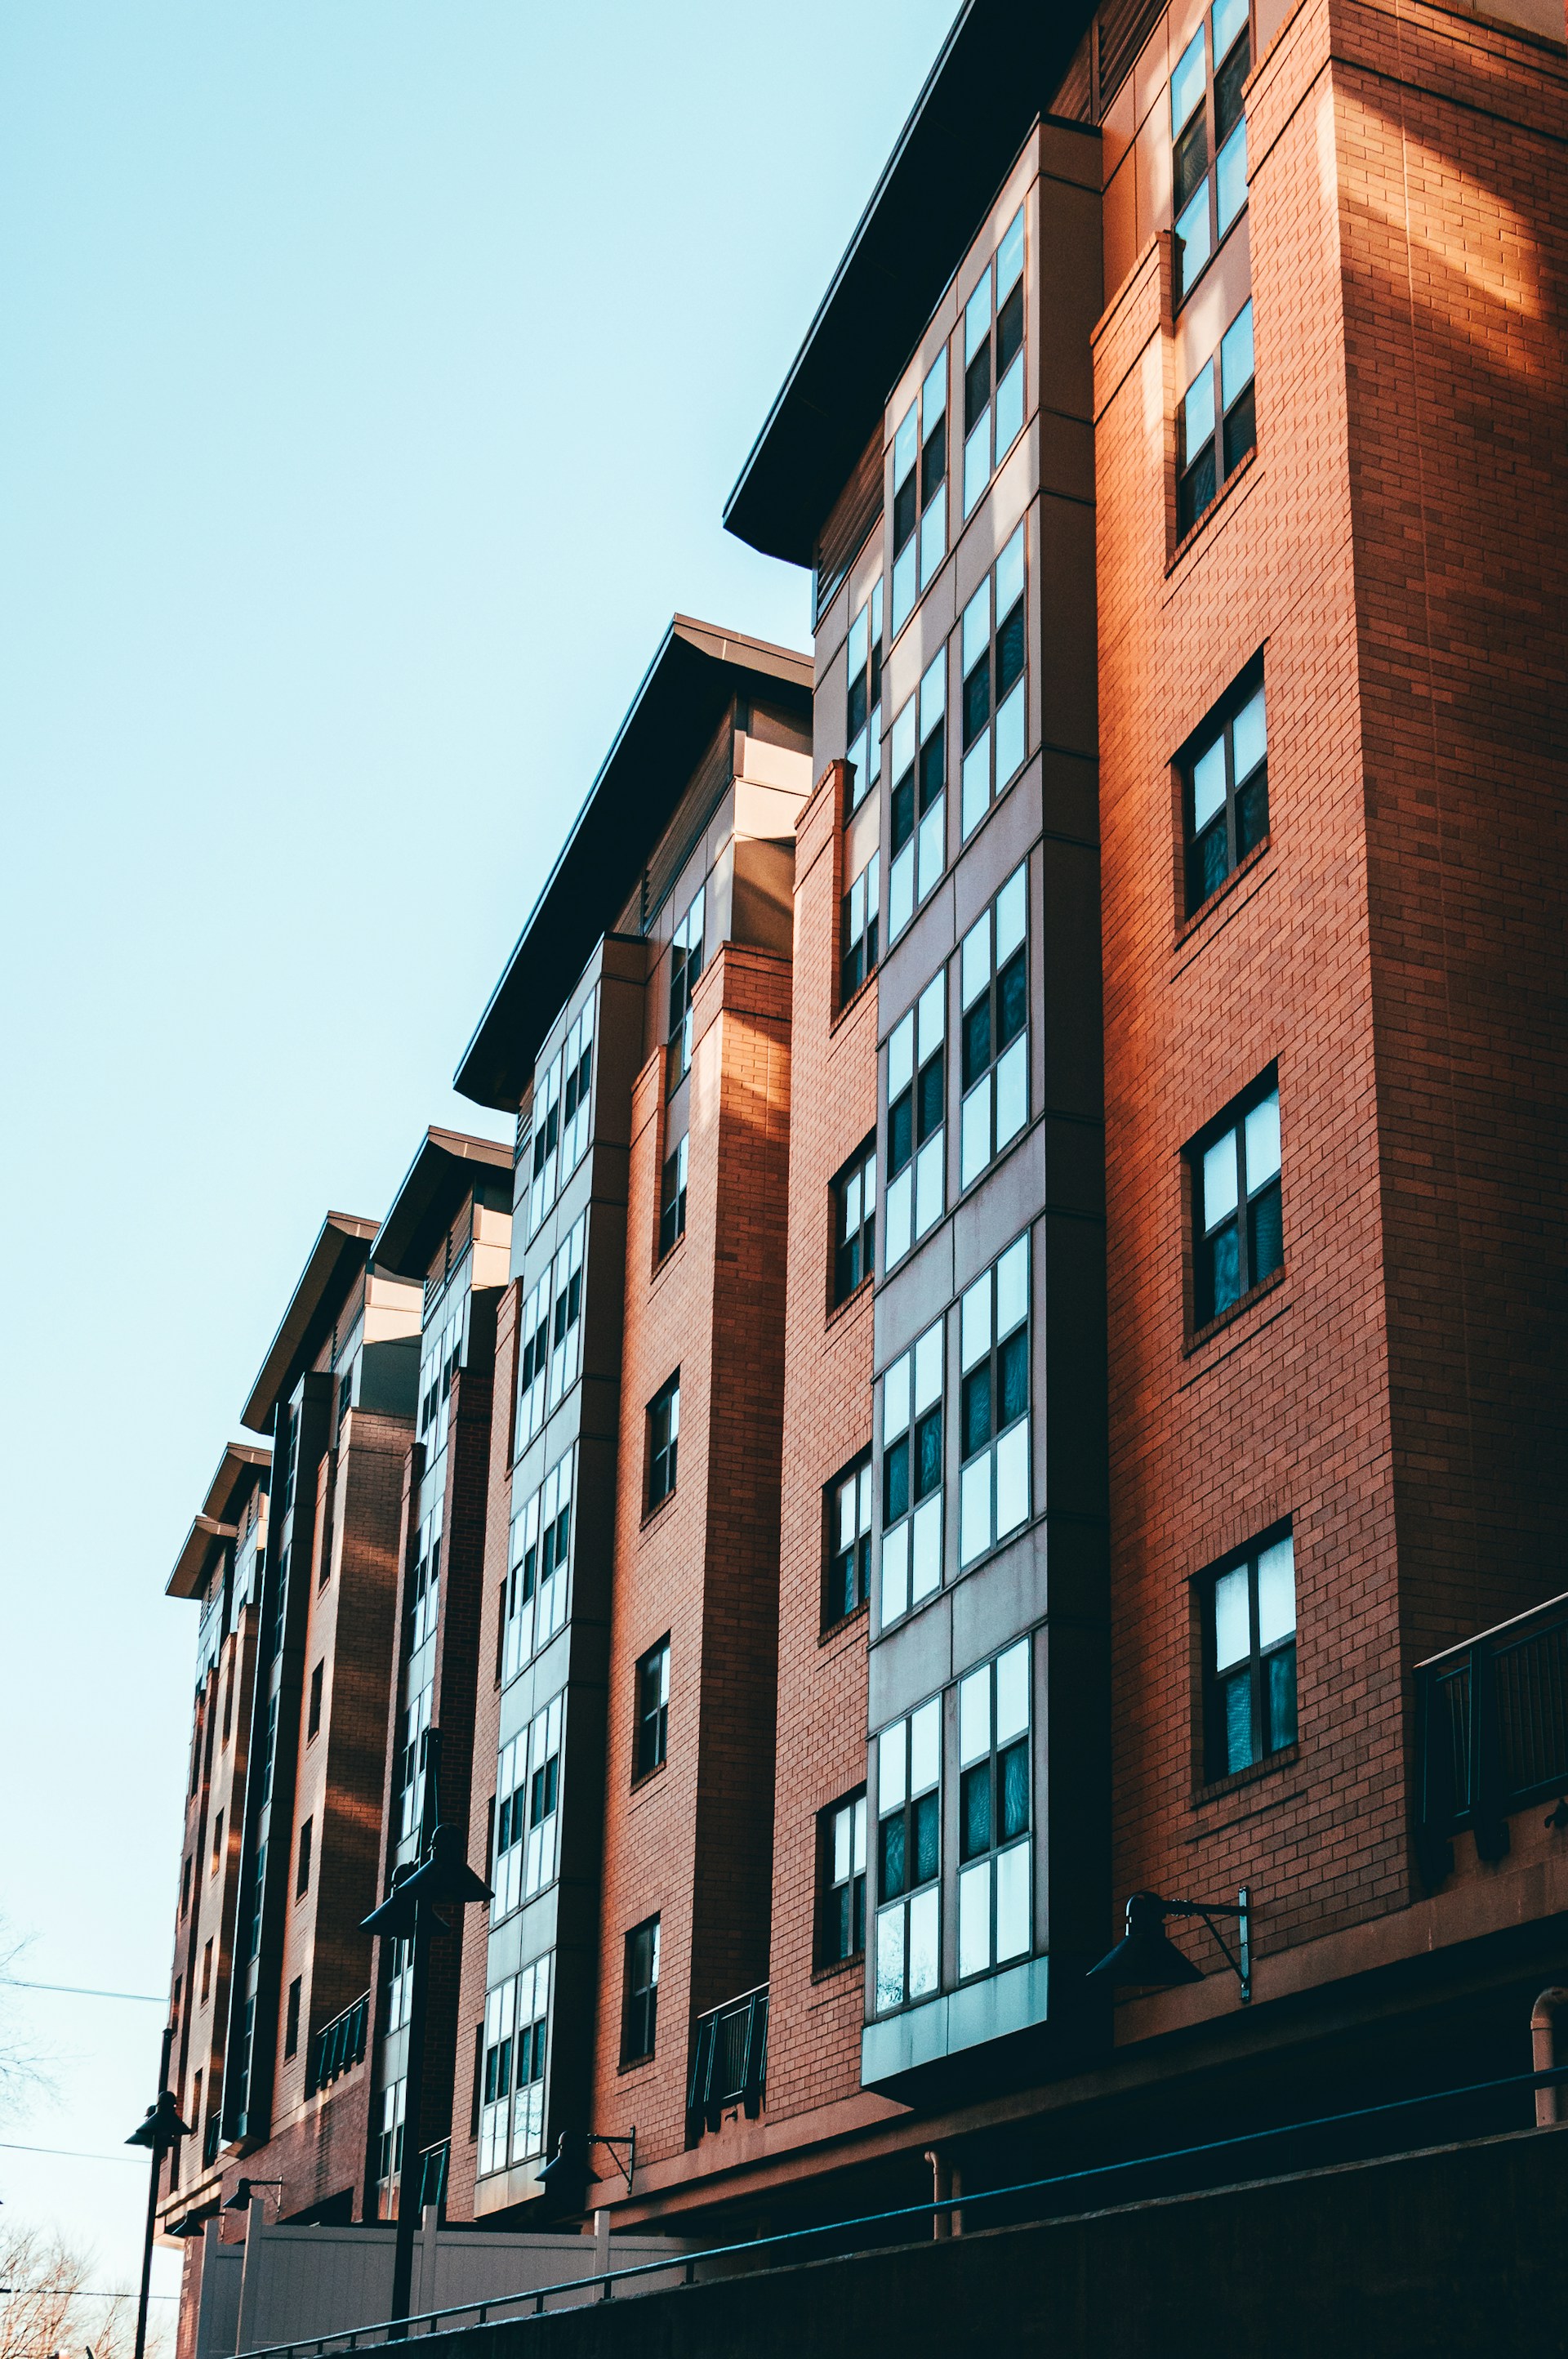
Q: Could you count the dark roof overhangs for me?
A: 6